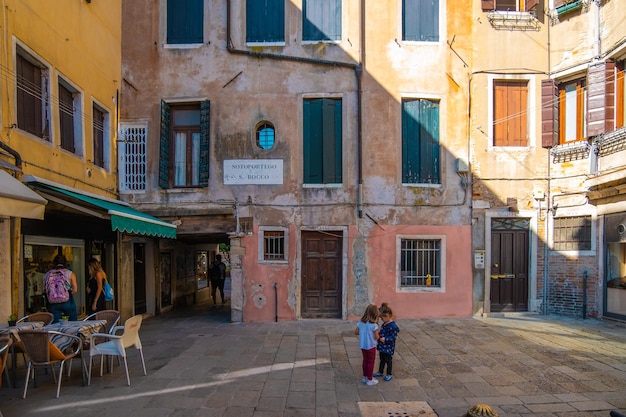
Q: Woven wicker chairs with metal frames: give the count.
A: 4